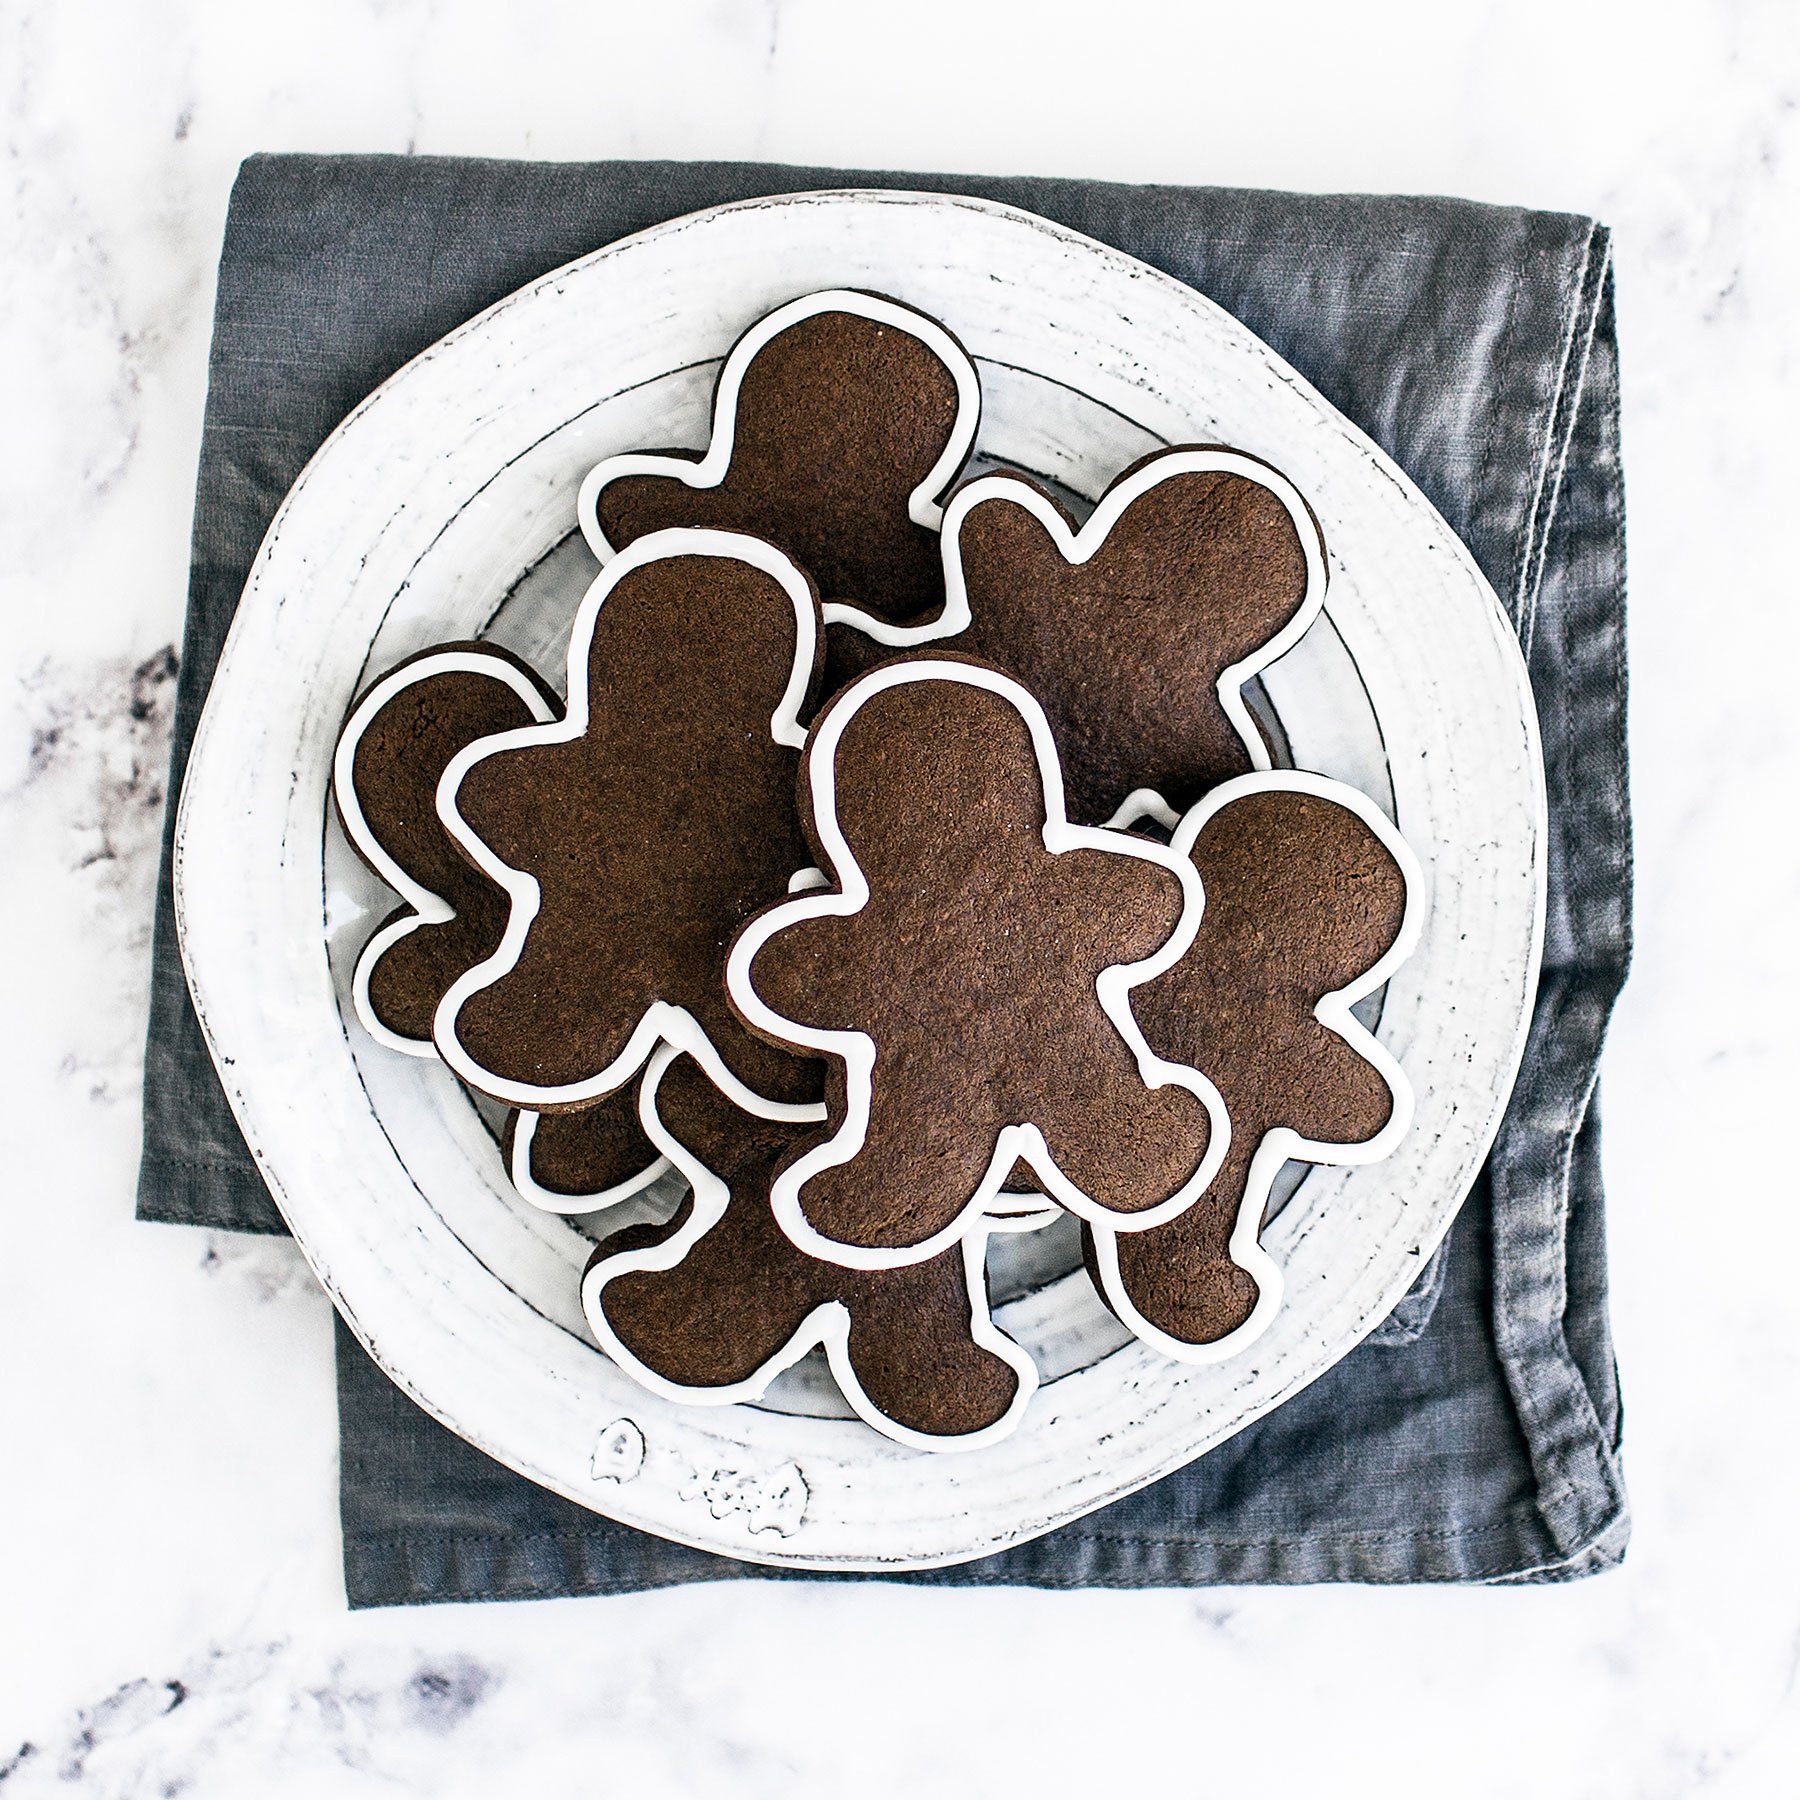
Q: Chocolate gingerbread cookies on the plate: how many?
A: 7